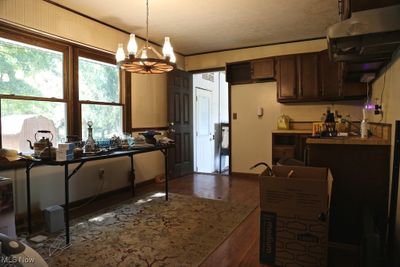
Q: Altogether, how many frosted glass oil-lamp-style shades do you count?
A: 5